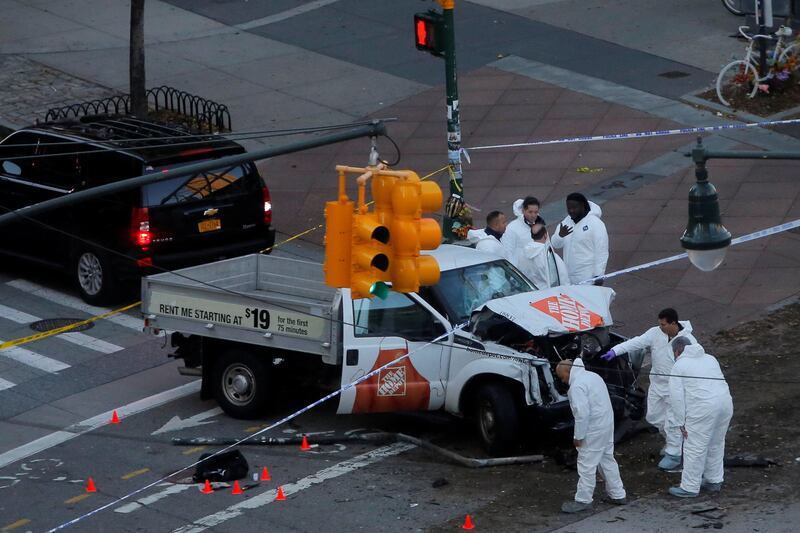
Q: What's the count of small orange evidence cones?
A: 8